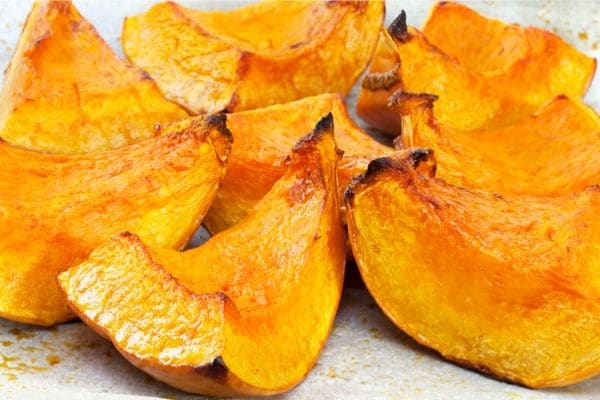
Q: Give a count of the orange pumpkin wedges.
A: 8